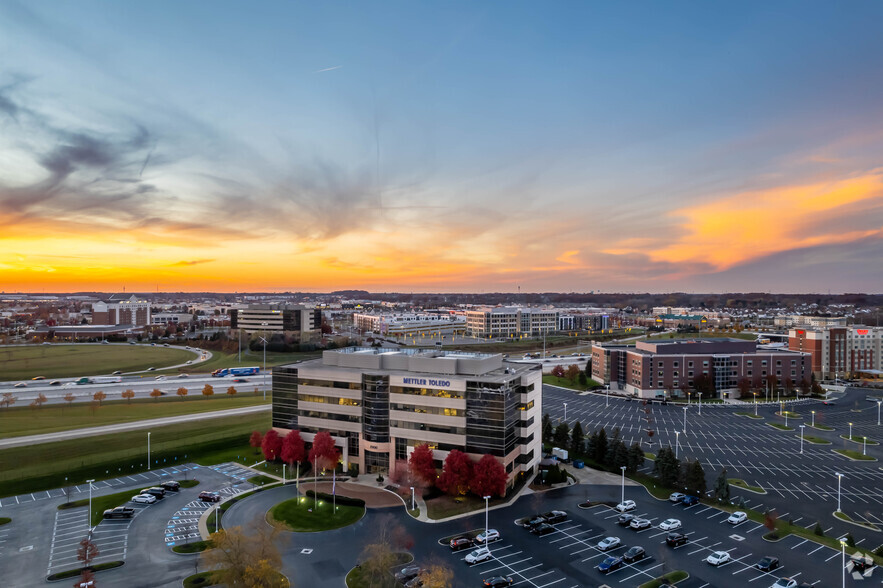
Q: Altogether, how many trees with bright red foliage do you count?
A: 7